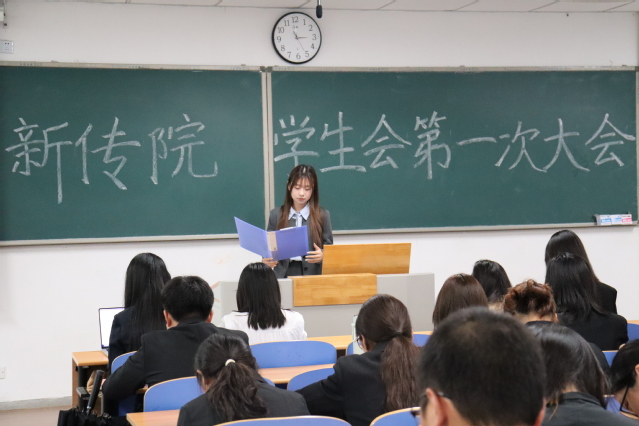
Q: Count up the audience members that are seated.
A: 13